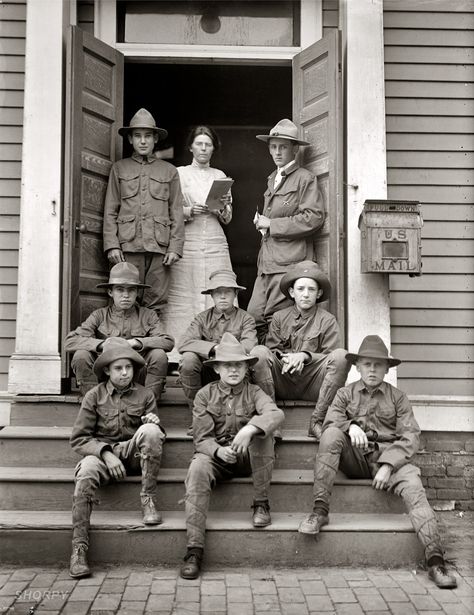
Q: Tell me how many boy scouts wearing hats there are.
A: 8